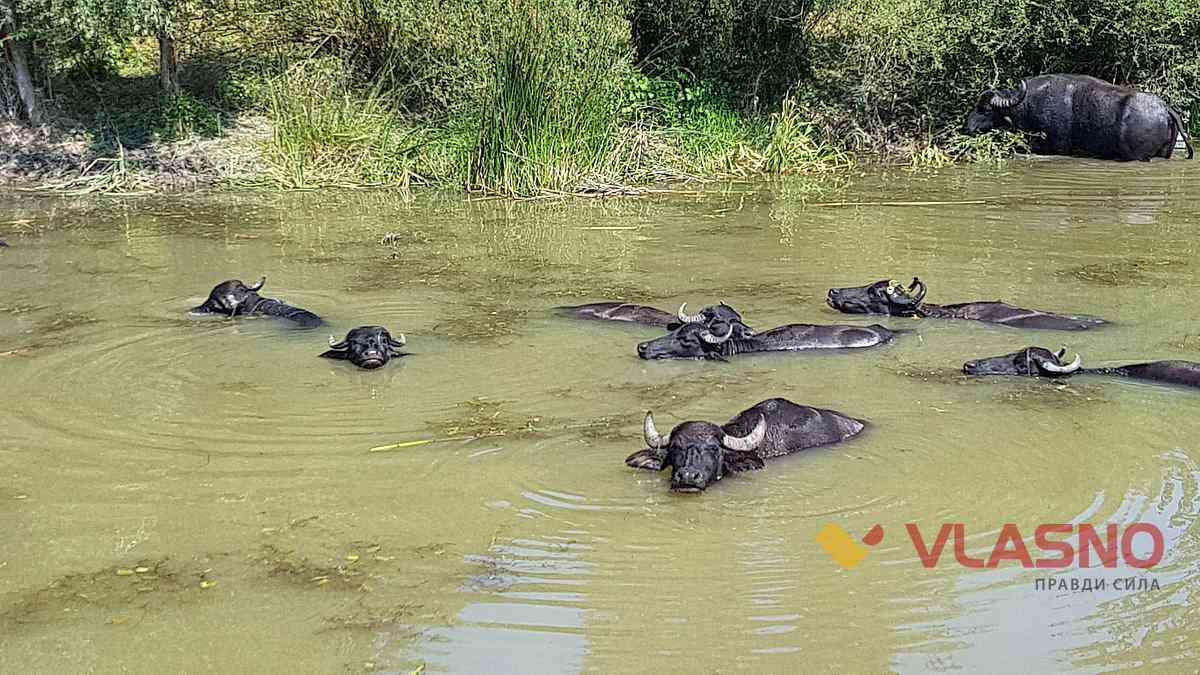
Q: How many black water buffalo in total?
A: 8